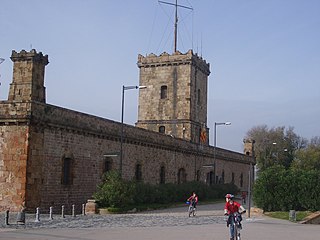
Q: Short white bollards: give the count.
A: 5